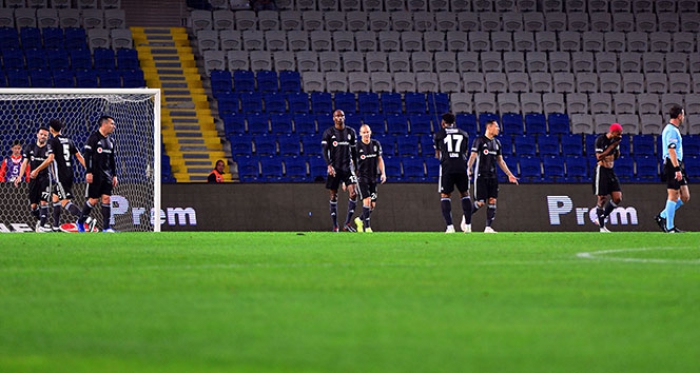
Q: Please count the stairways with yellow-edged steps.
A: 1